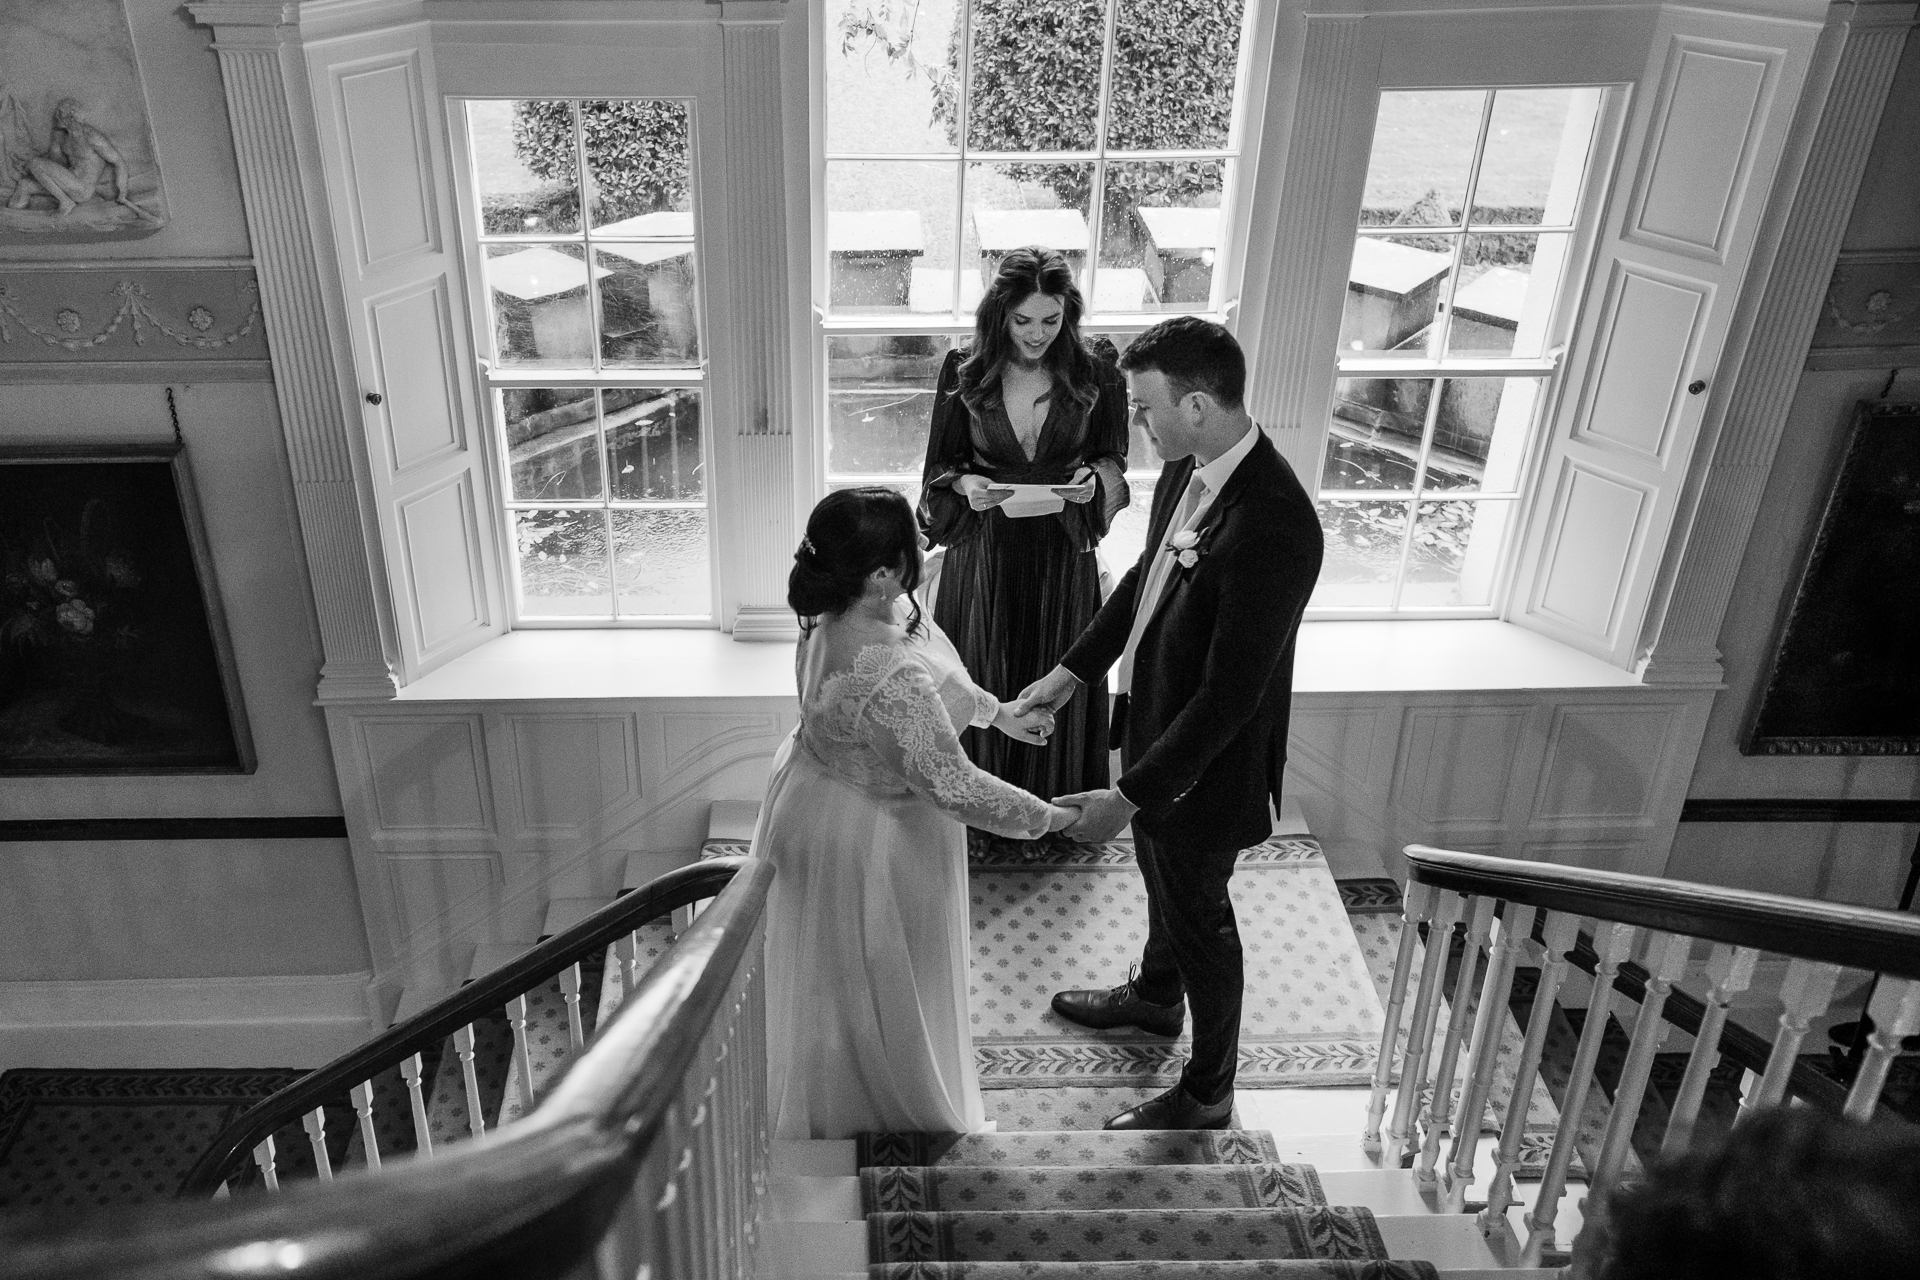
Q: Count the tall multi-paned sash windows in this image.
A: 3